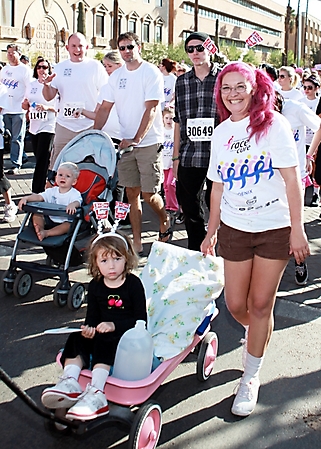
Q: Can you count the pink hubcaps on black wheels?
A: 2